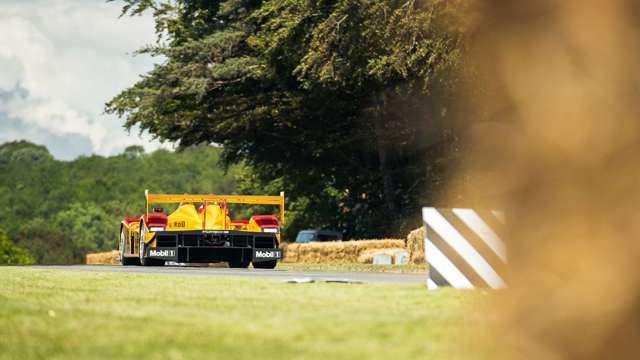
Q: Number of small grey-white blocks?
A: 2